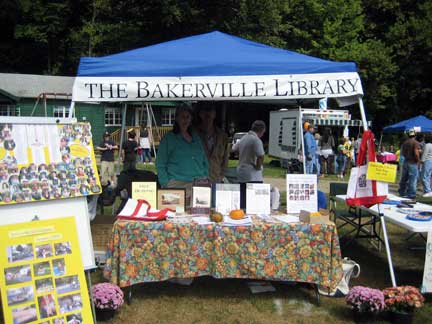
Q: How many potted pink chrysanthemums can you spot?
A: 2